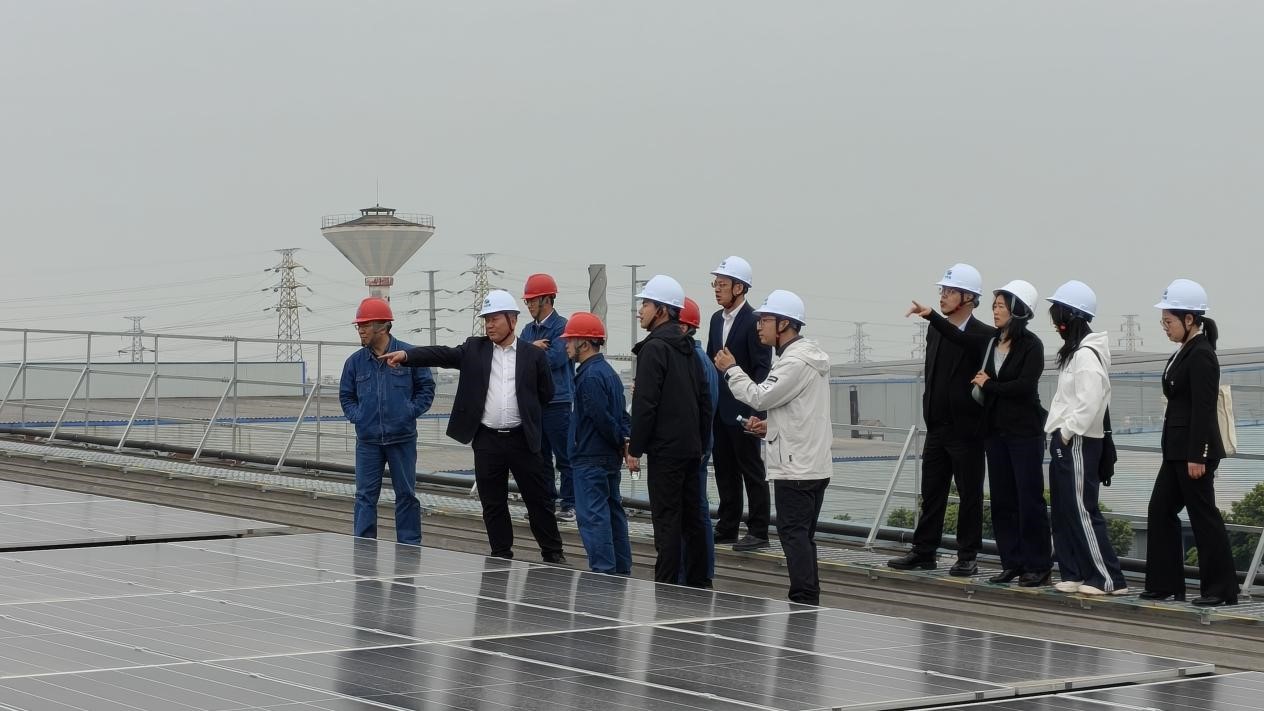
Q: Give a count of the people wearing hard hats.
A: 12